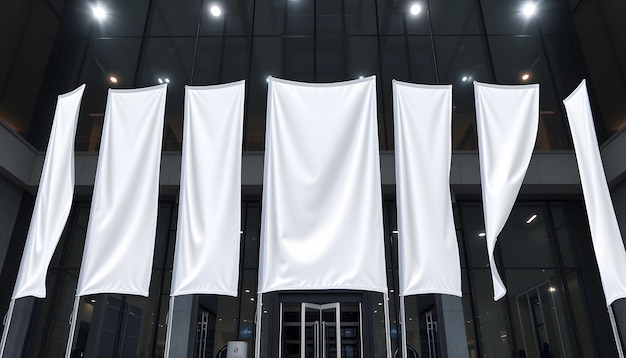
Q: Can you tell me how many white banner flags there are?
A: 7